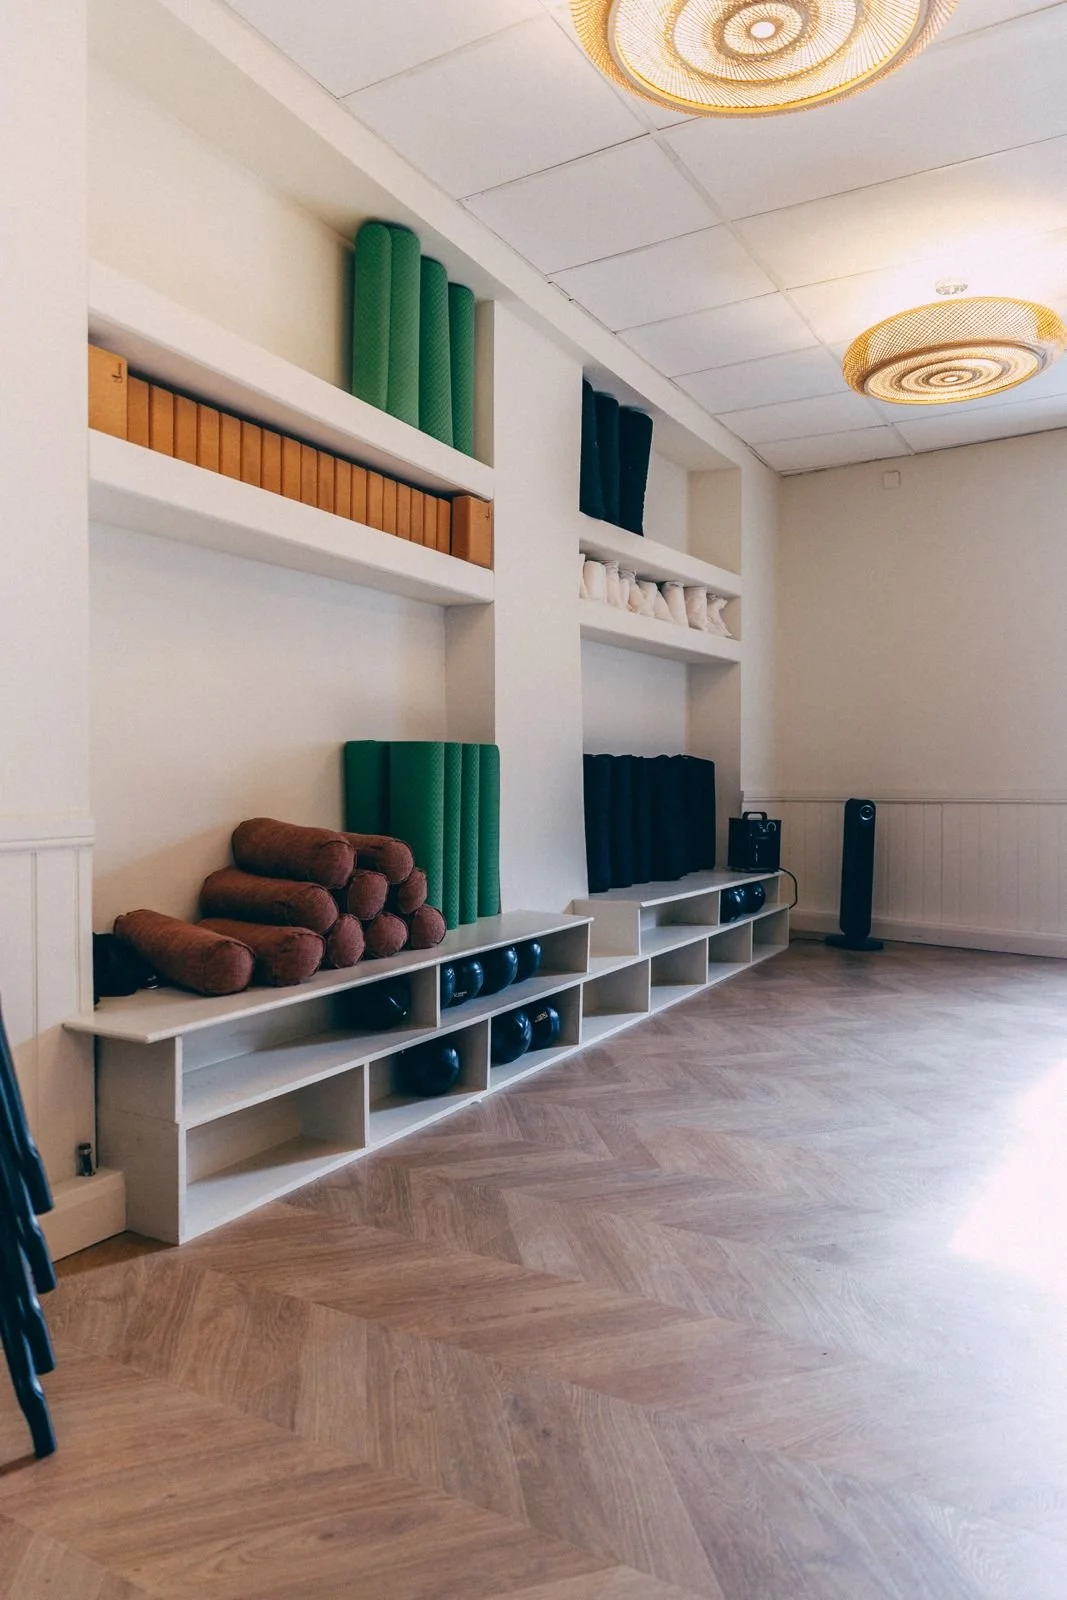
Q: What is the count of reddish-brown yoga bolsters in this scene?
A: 10